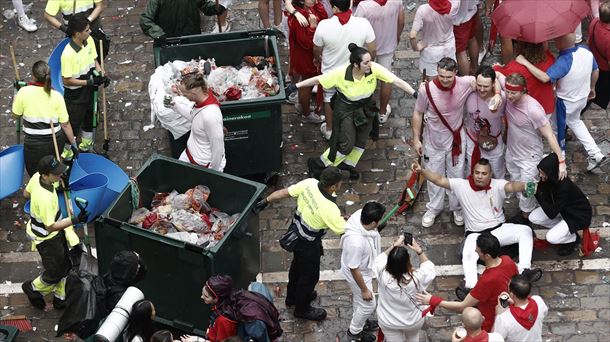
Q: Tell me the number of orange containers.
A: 0